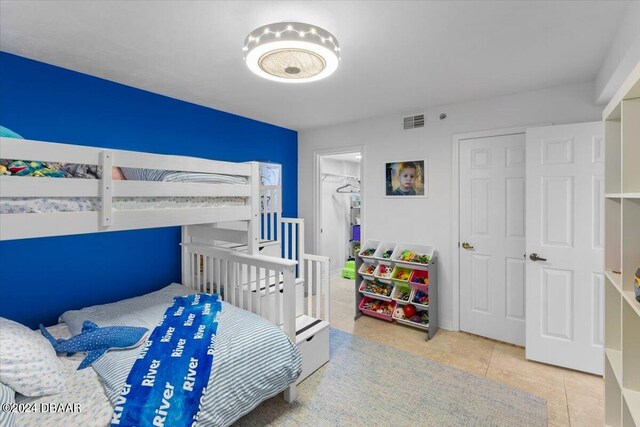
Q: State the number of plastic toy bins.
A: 12